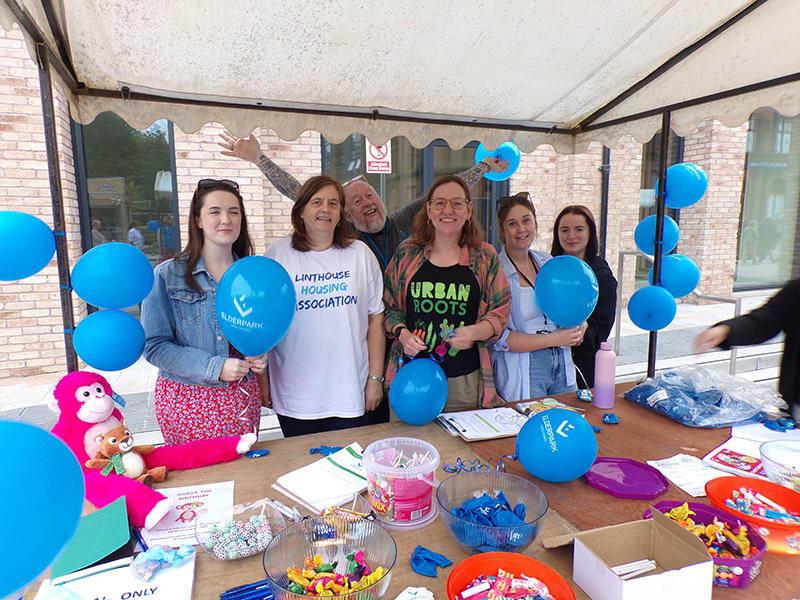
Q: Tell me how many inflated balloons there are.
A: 13